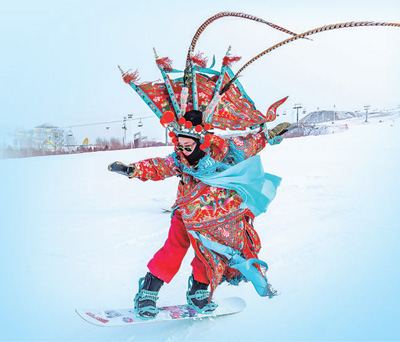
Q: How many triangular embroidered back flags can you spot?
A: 4